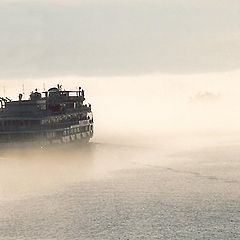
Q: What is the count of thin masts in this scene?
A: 3